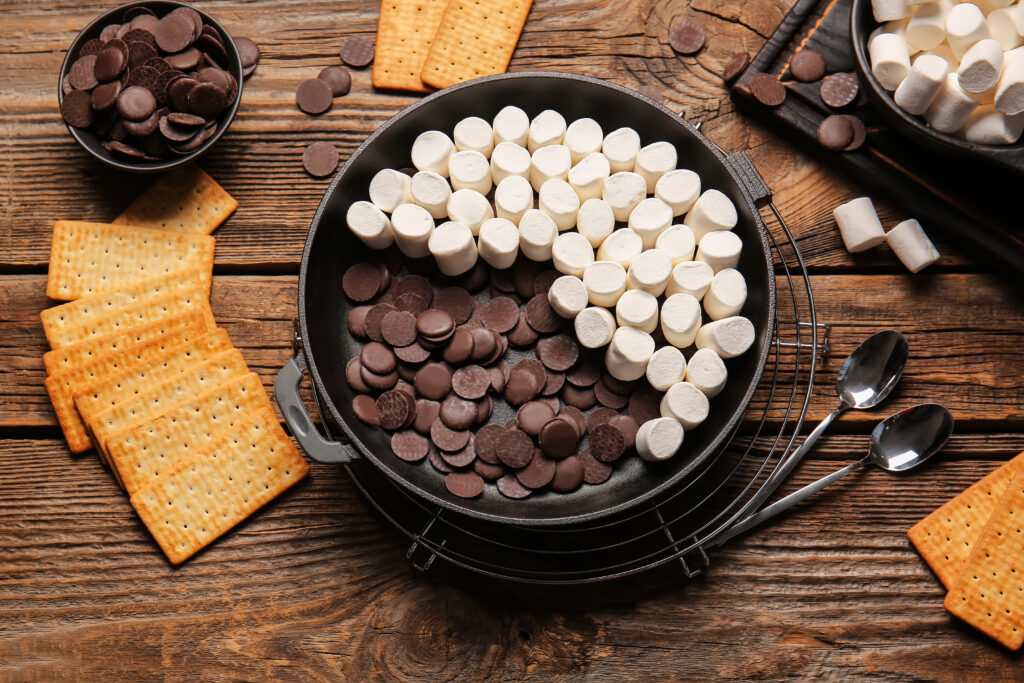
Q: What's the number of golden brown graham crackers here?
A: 14